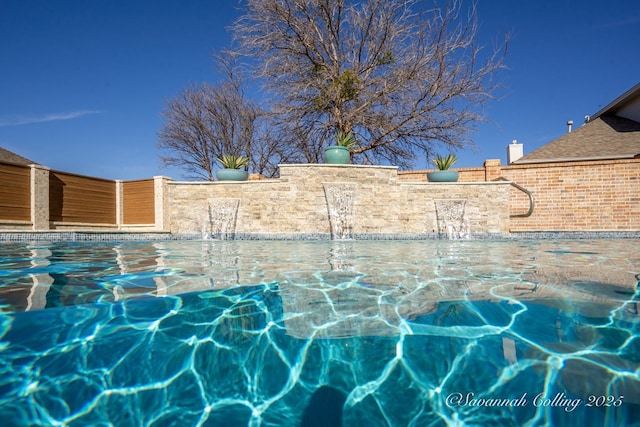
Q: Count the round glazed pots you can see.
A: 3